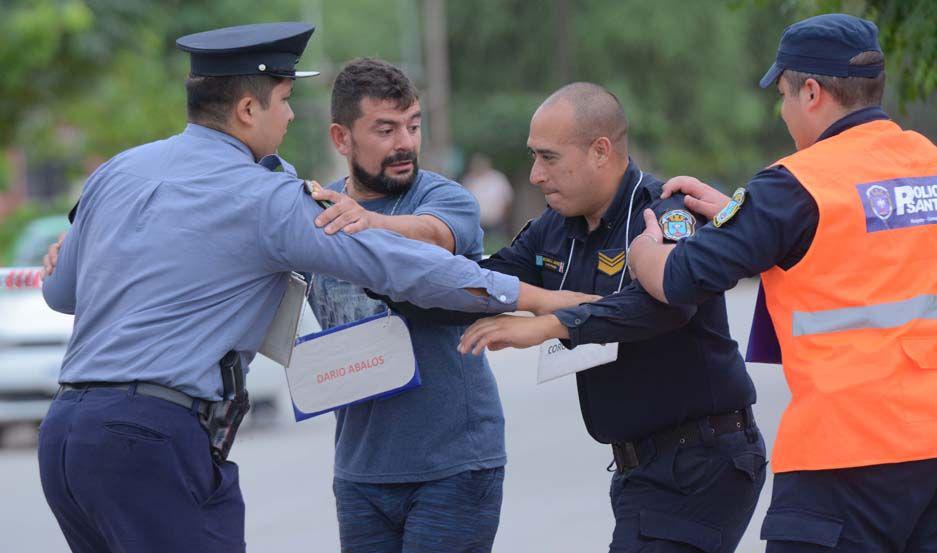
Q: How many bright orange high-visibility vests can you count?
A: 1